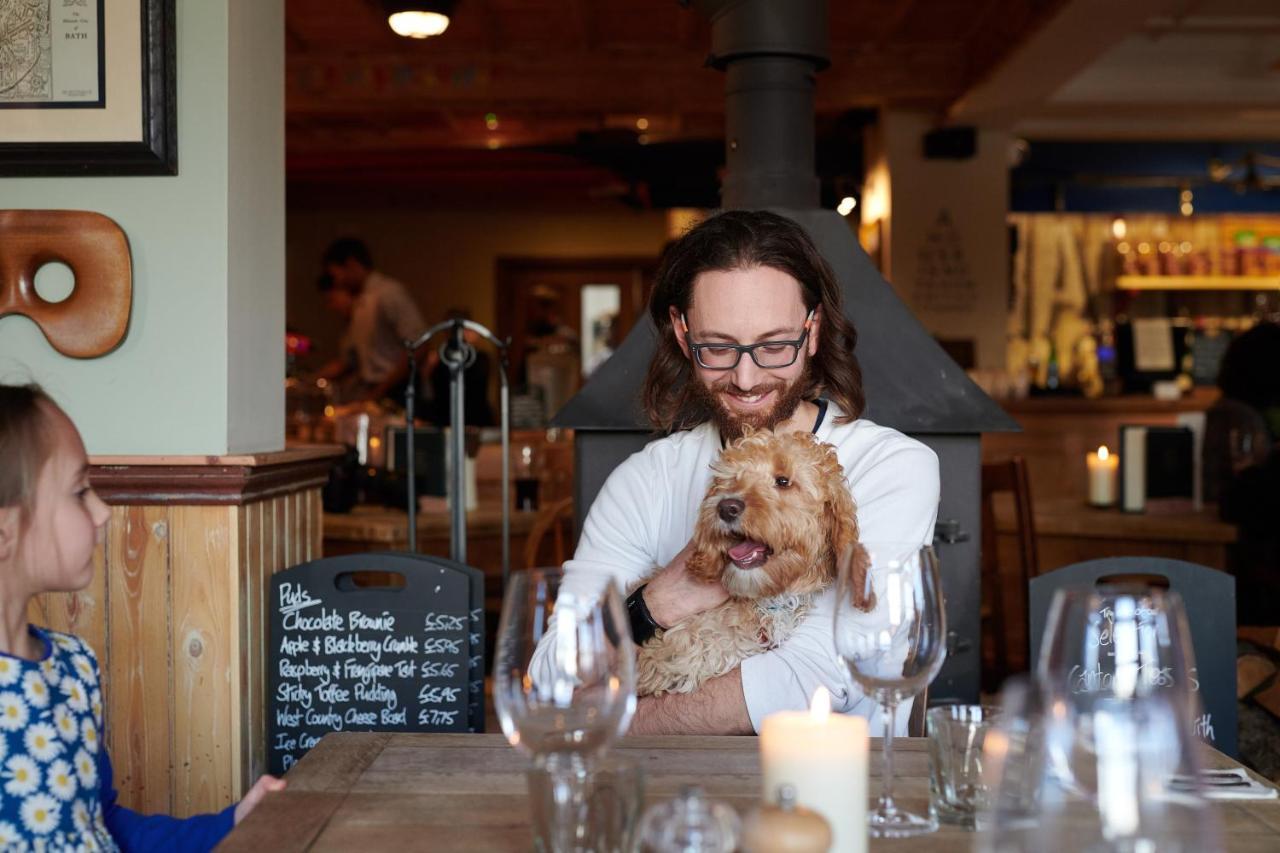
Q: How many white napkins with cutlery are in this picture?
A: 1